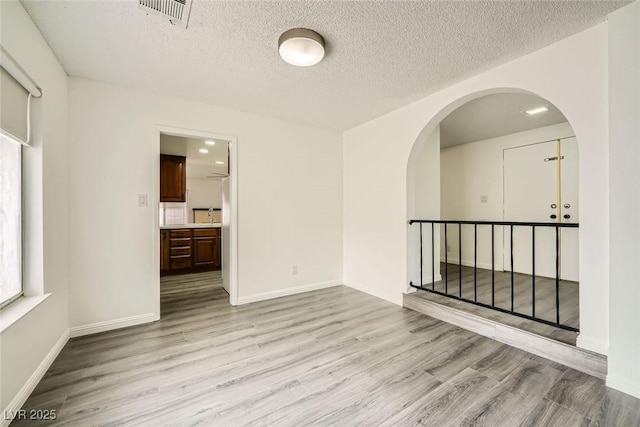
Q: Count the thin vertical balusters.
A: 9